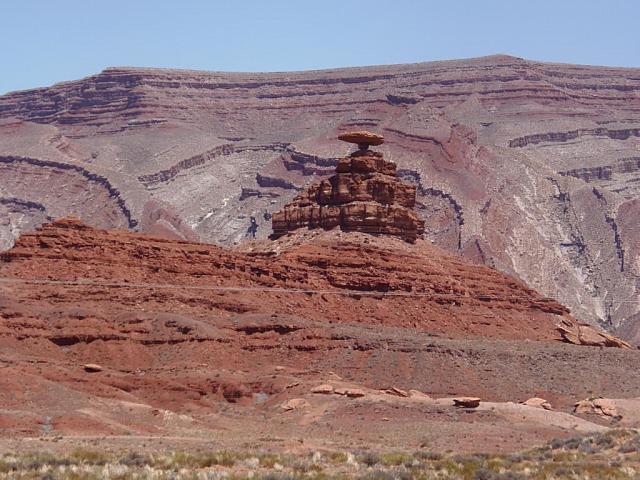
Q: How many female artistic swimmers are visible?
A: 0